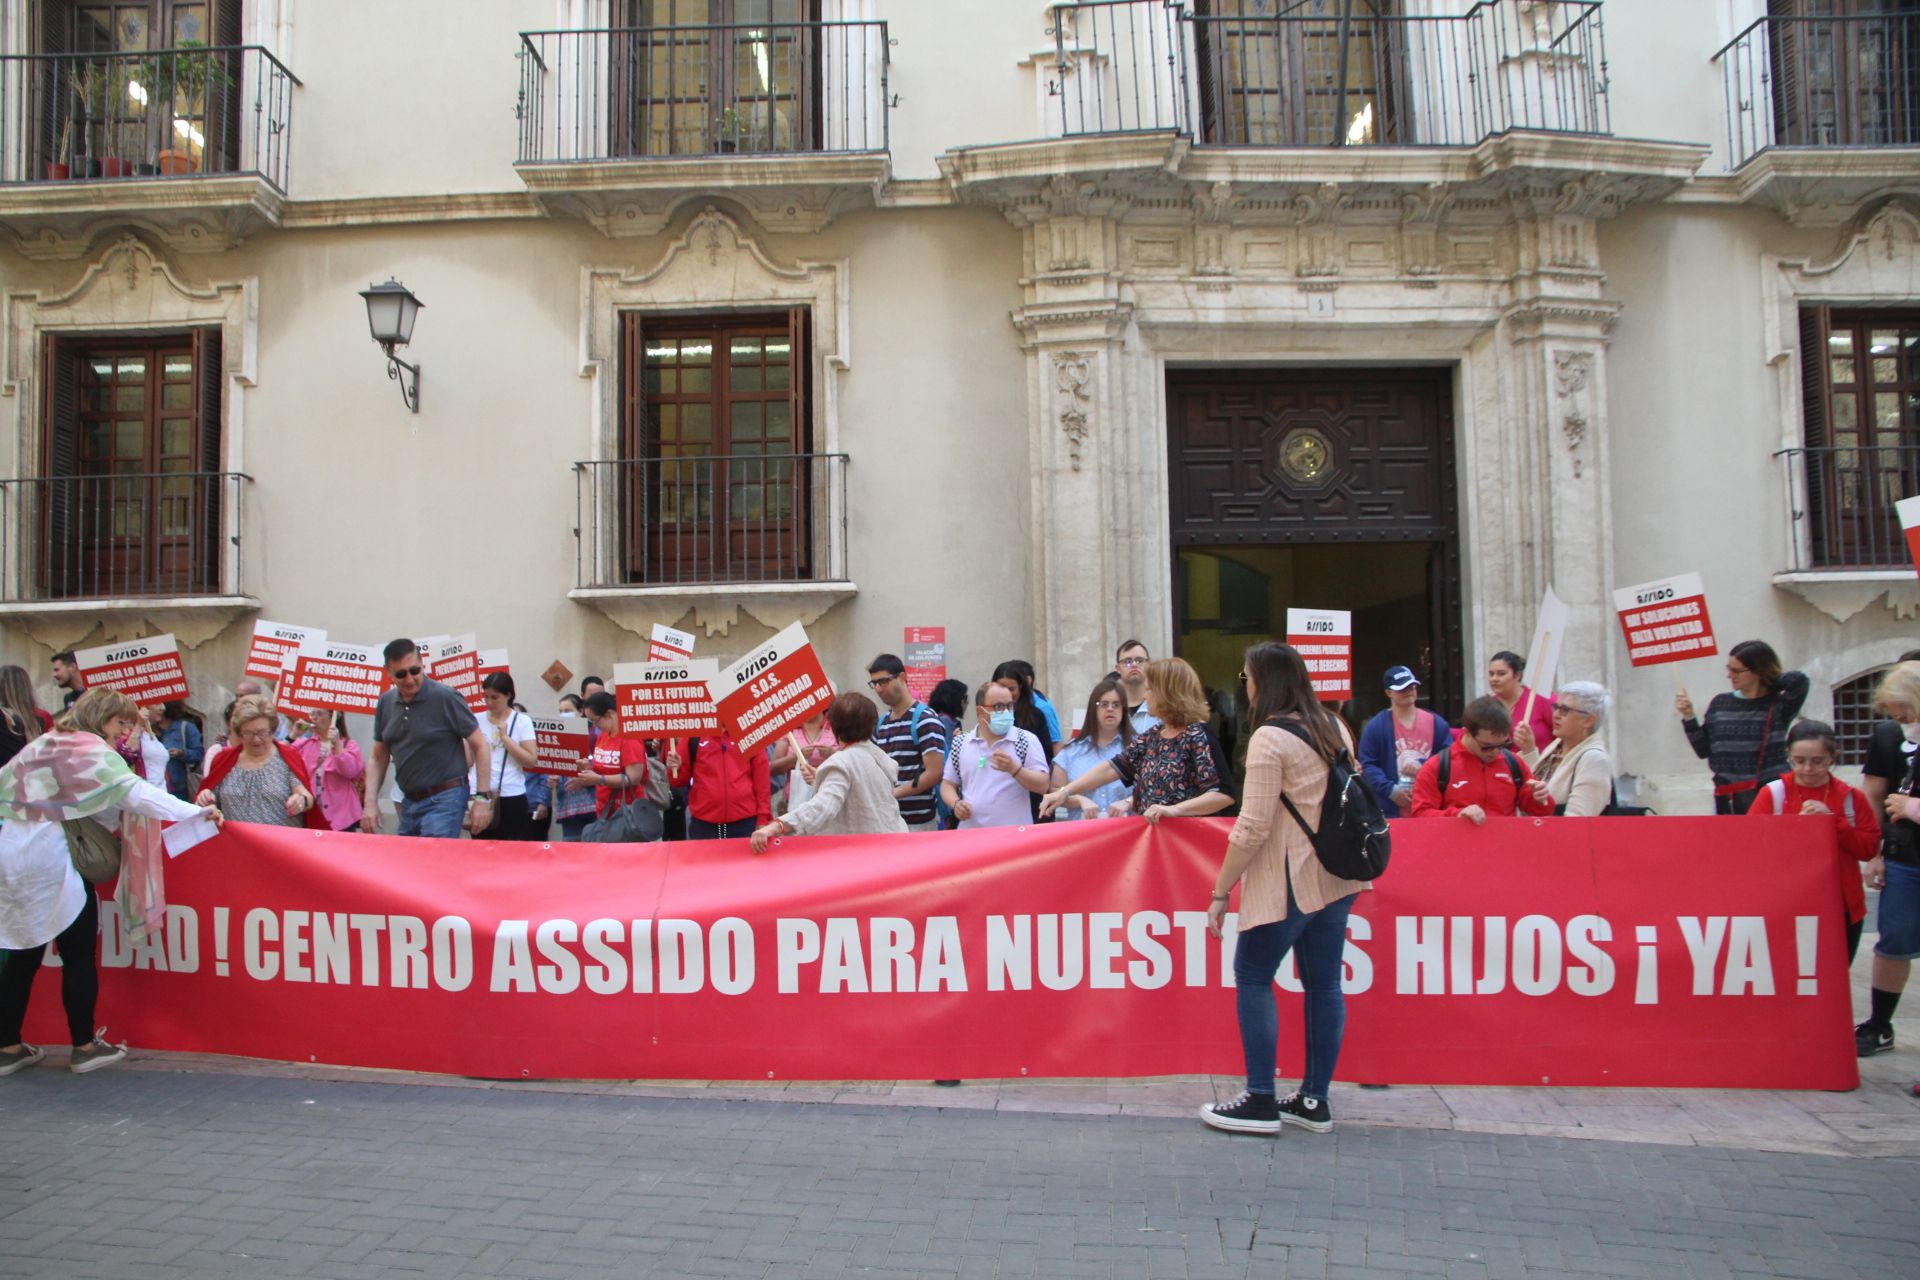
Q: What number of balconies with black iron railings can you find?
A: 7